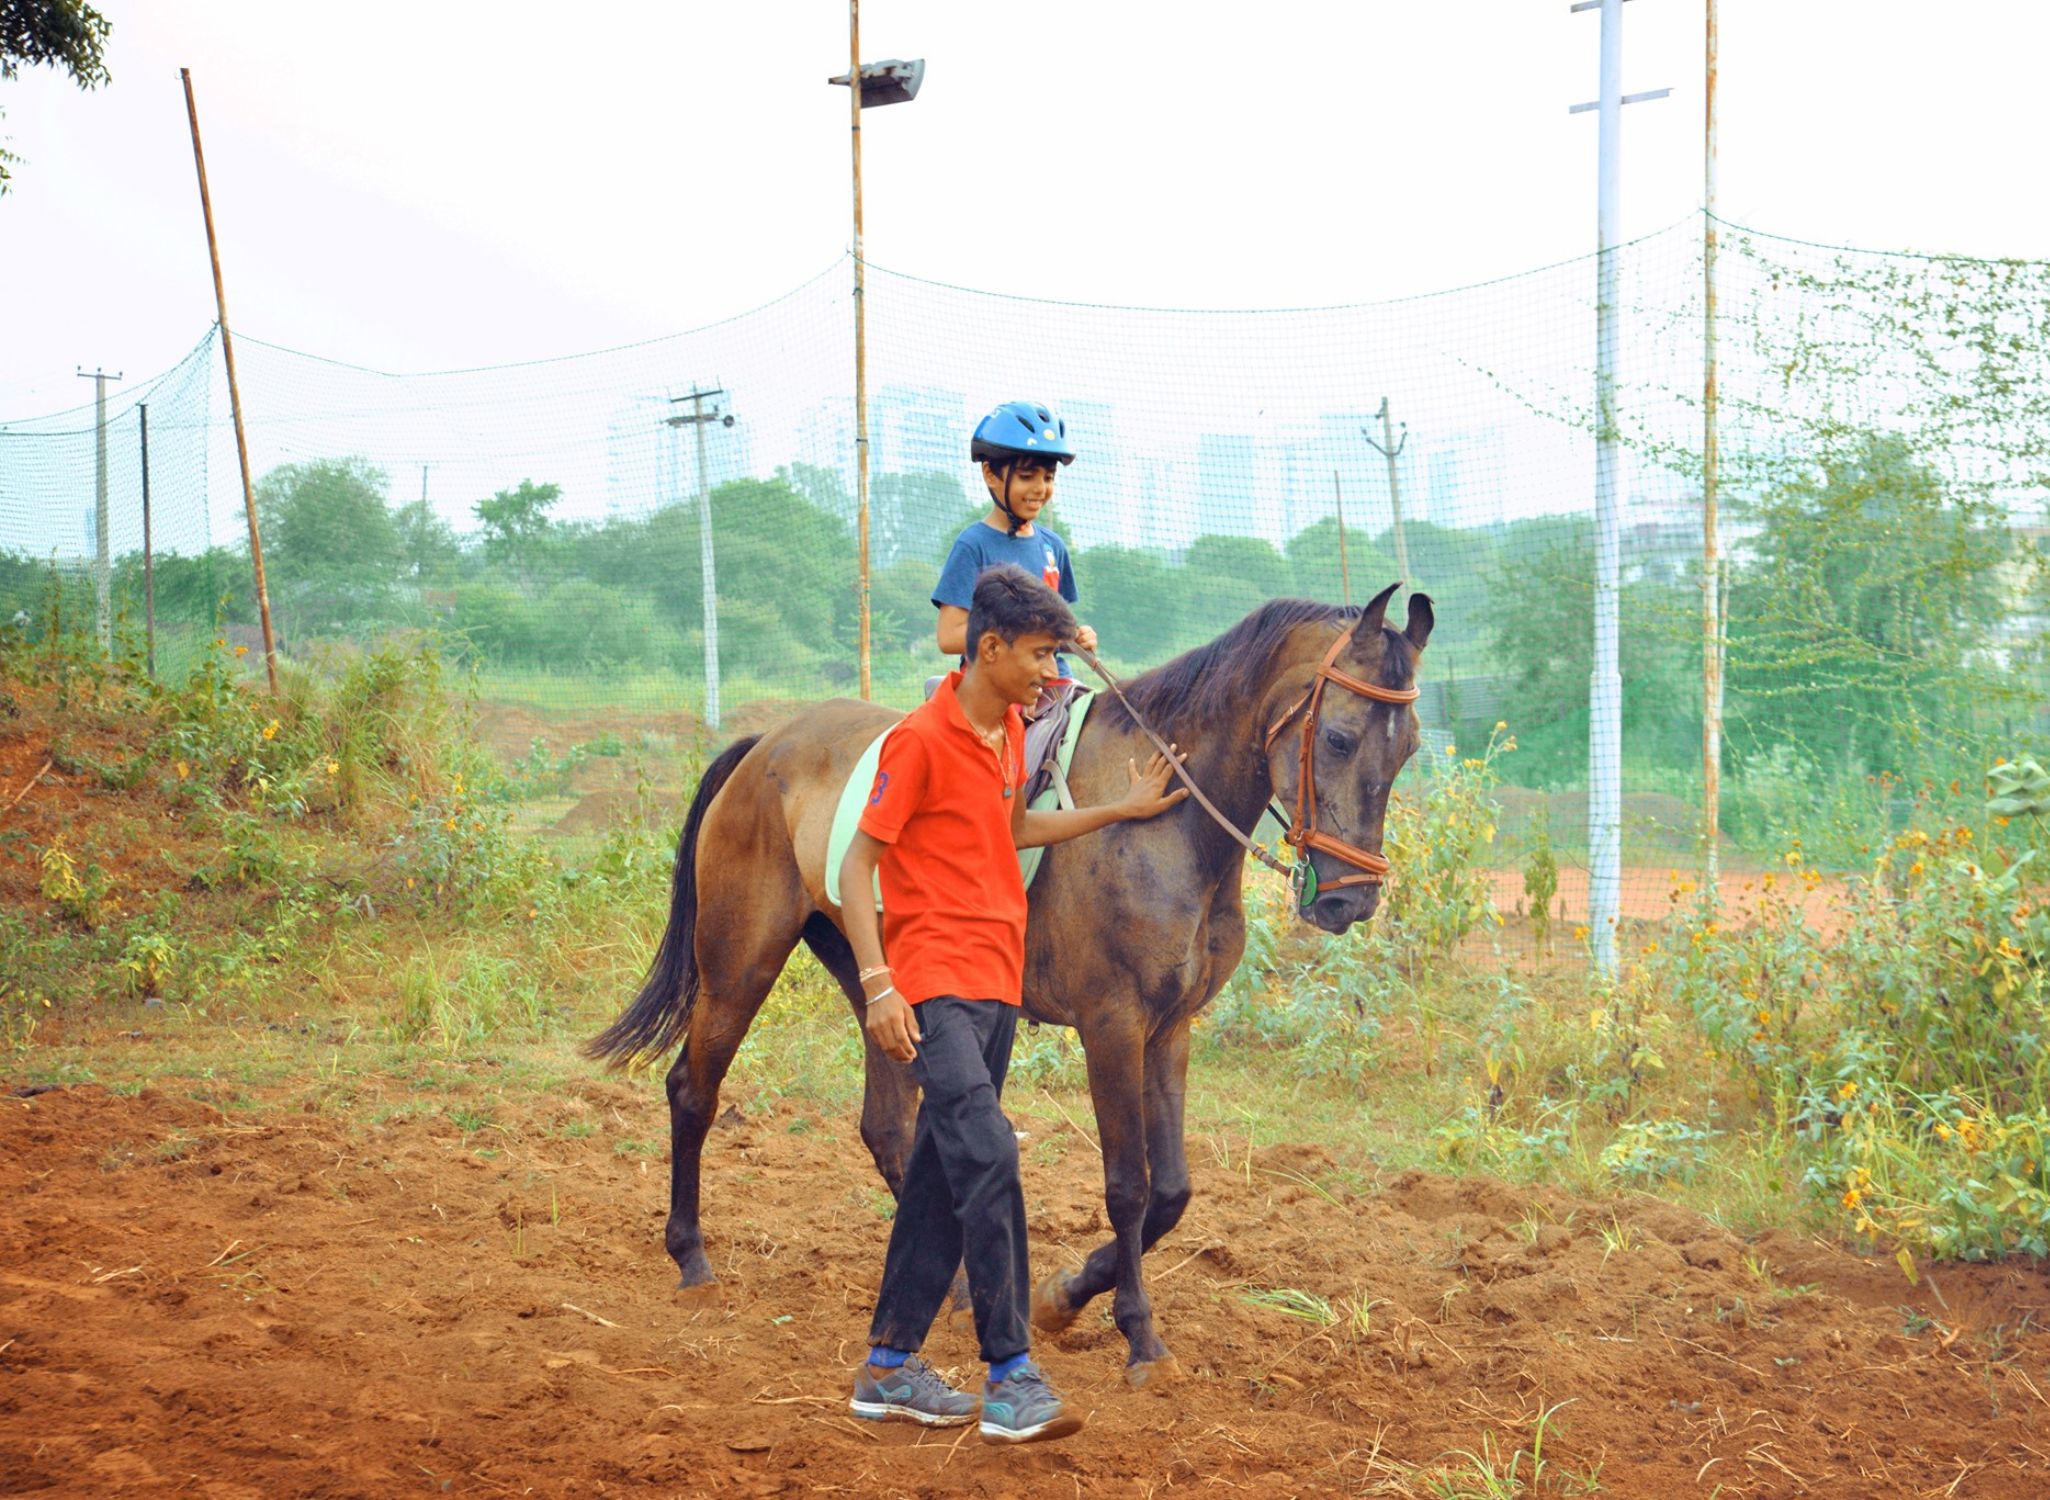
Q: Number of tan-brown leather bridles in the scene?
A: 1